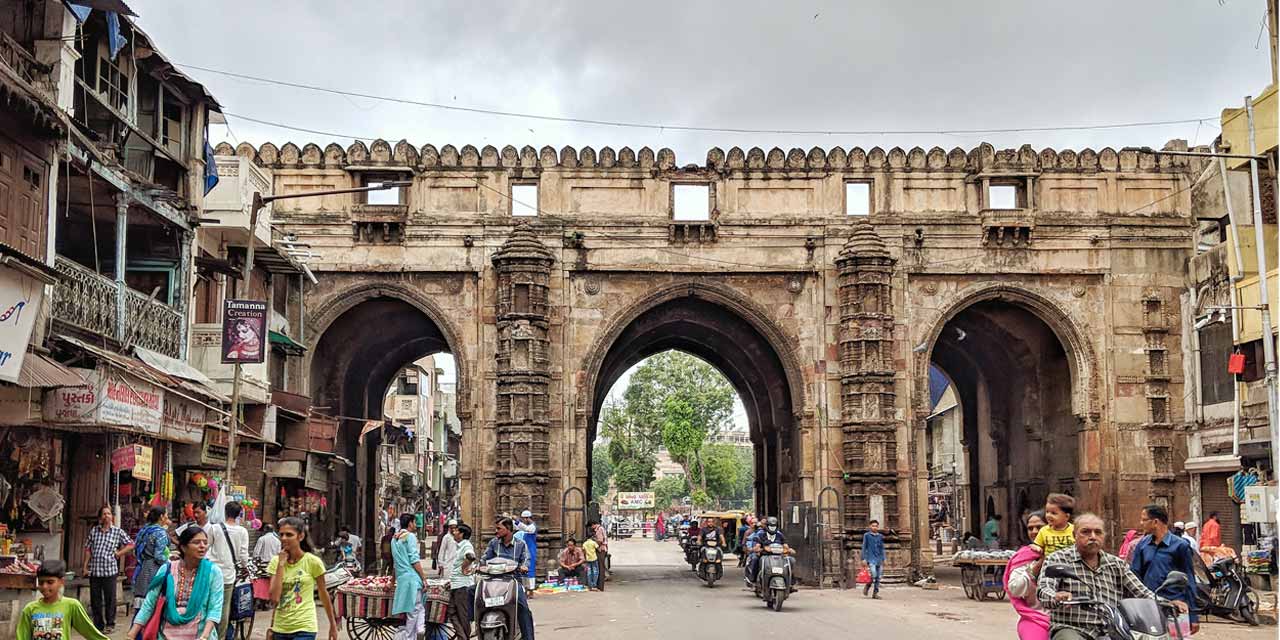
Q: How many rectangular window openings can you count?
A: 5